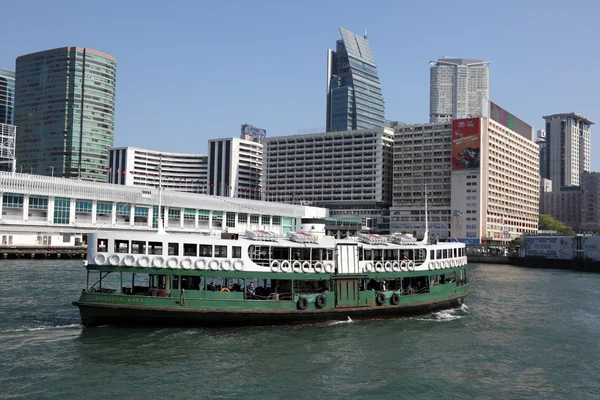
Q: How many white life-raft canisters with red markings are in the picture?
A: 4